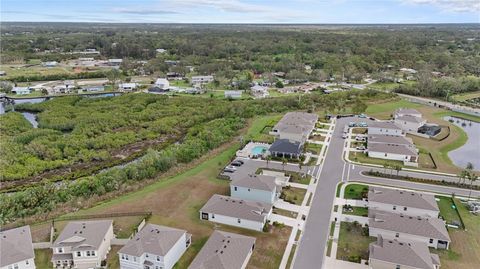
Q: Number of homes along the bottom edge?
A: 5